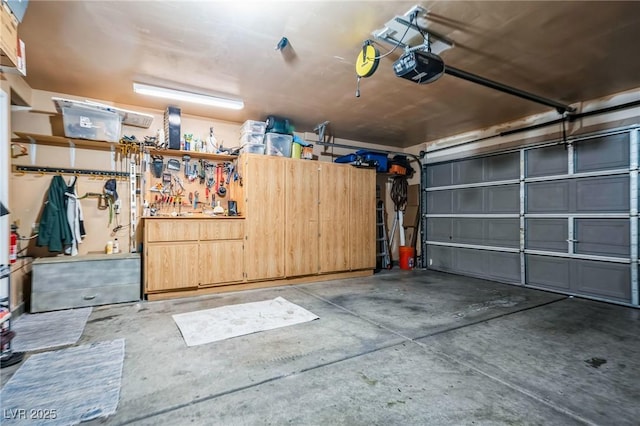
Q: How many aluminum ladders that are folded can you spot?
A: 1